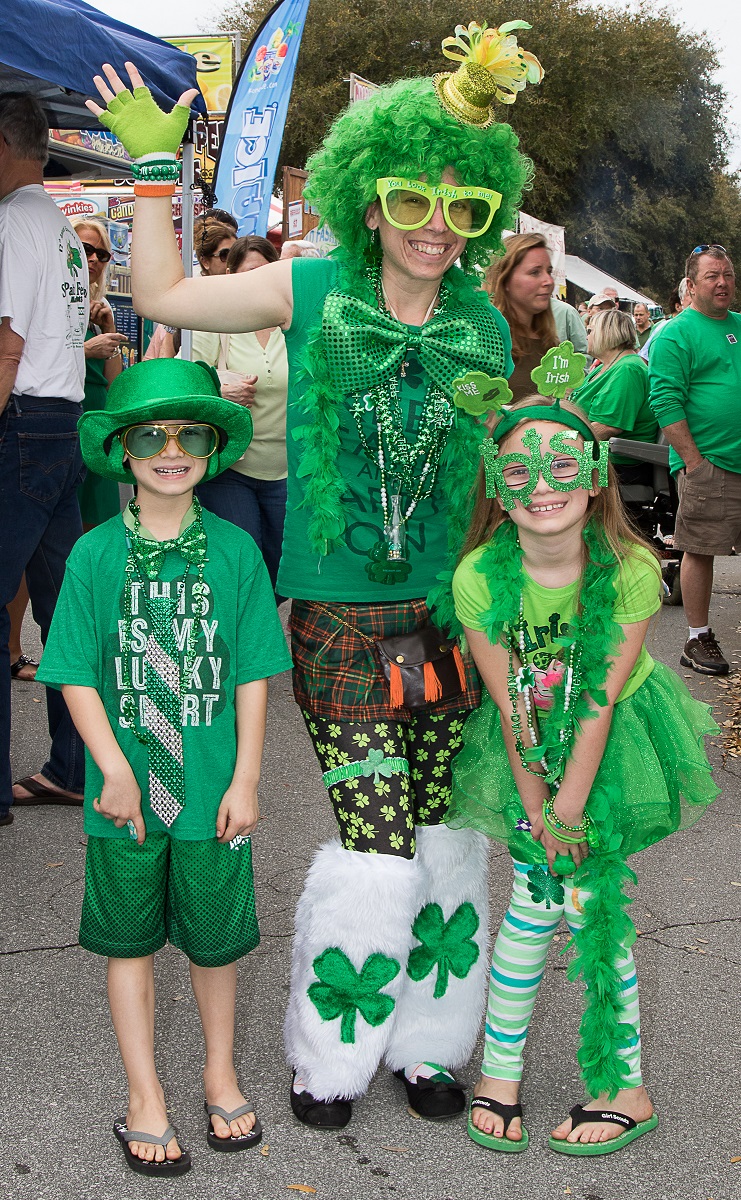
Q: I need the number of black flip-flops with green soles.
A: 2